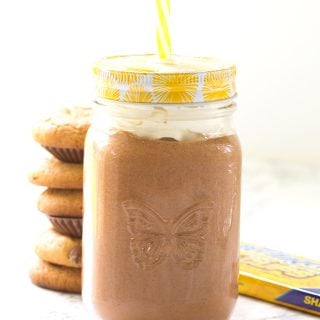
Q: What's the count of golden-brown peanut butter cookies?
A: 5